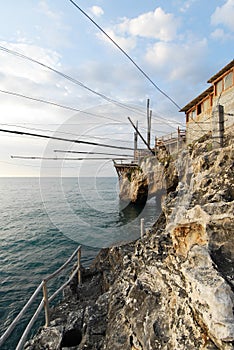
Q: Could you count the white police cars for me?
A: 0